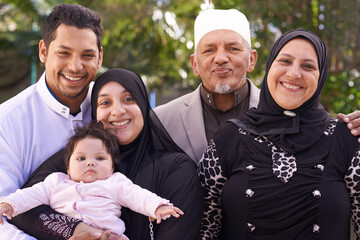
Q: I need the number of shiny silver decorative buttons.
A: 6